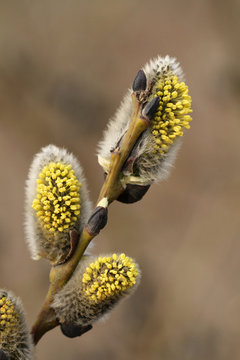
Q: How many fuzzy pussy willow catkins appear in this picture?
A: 4